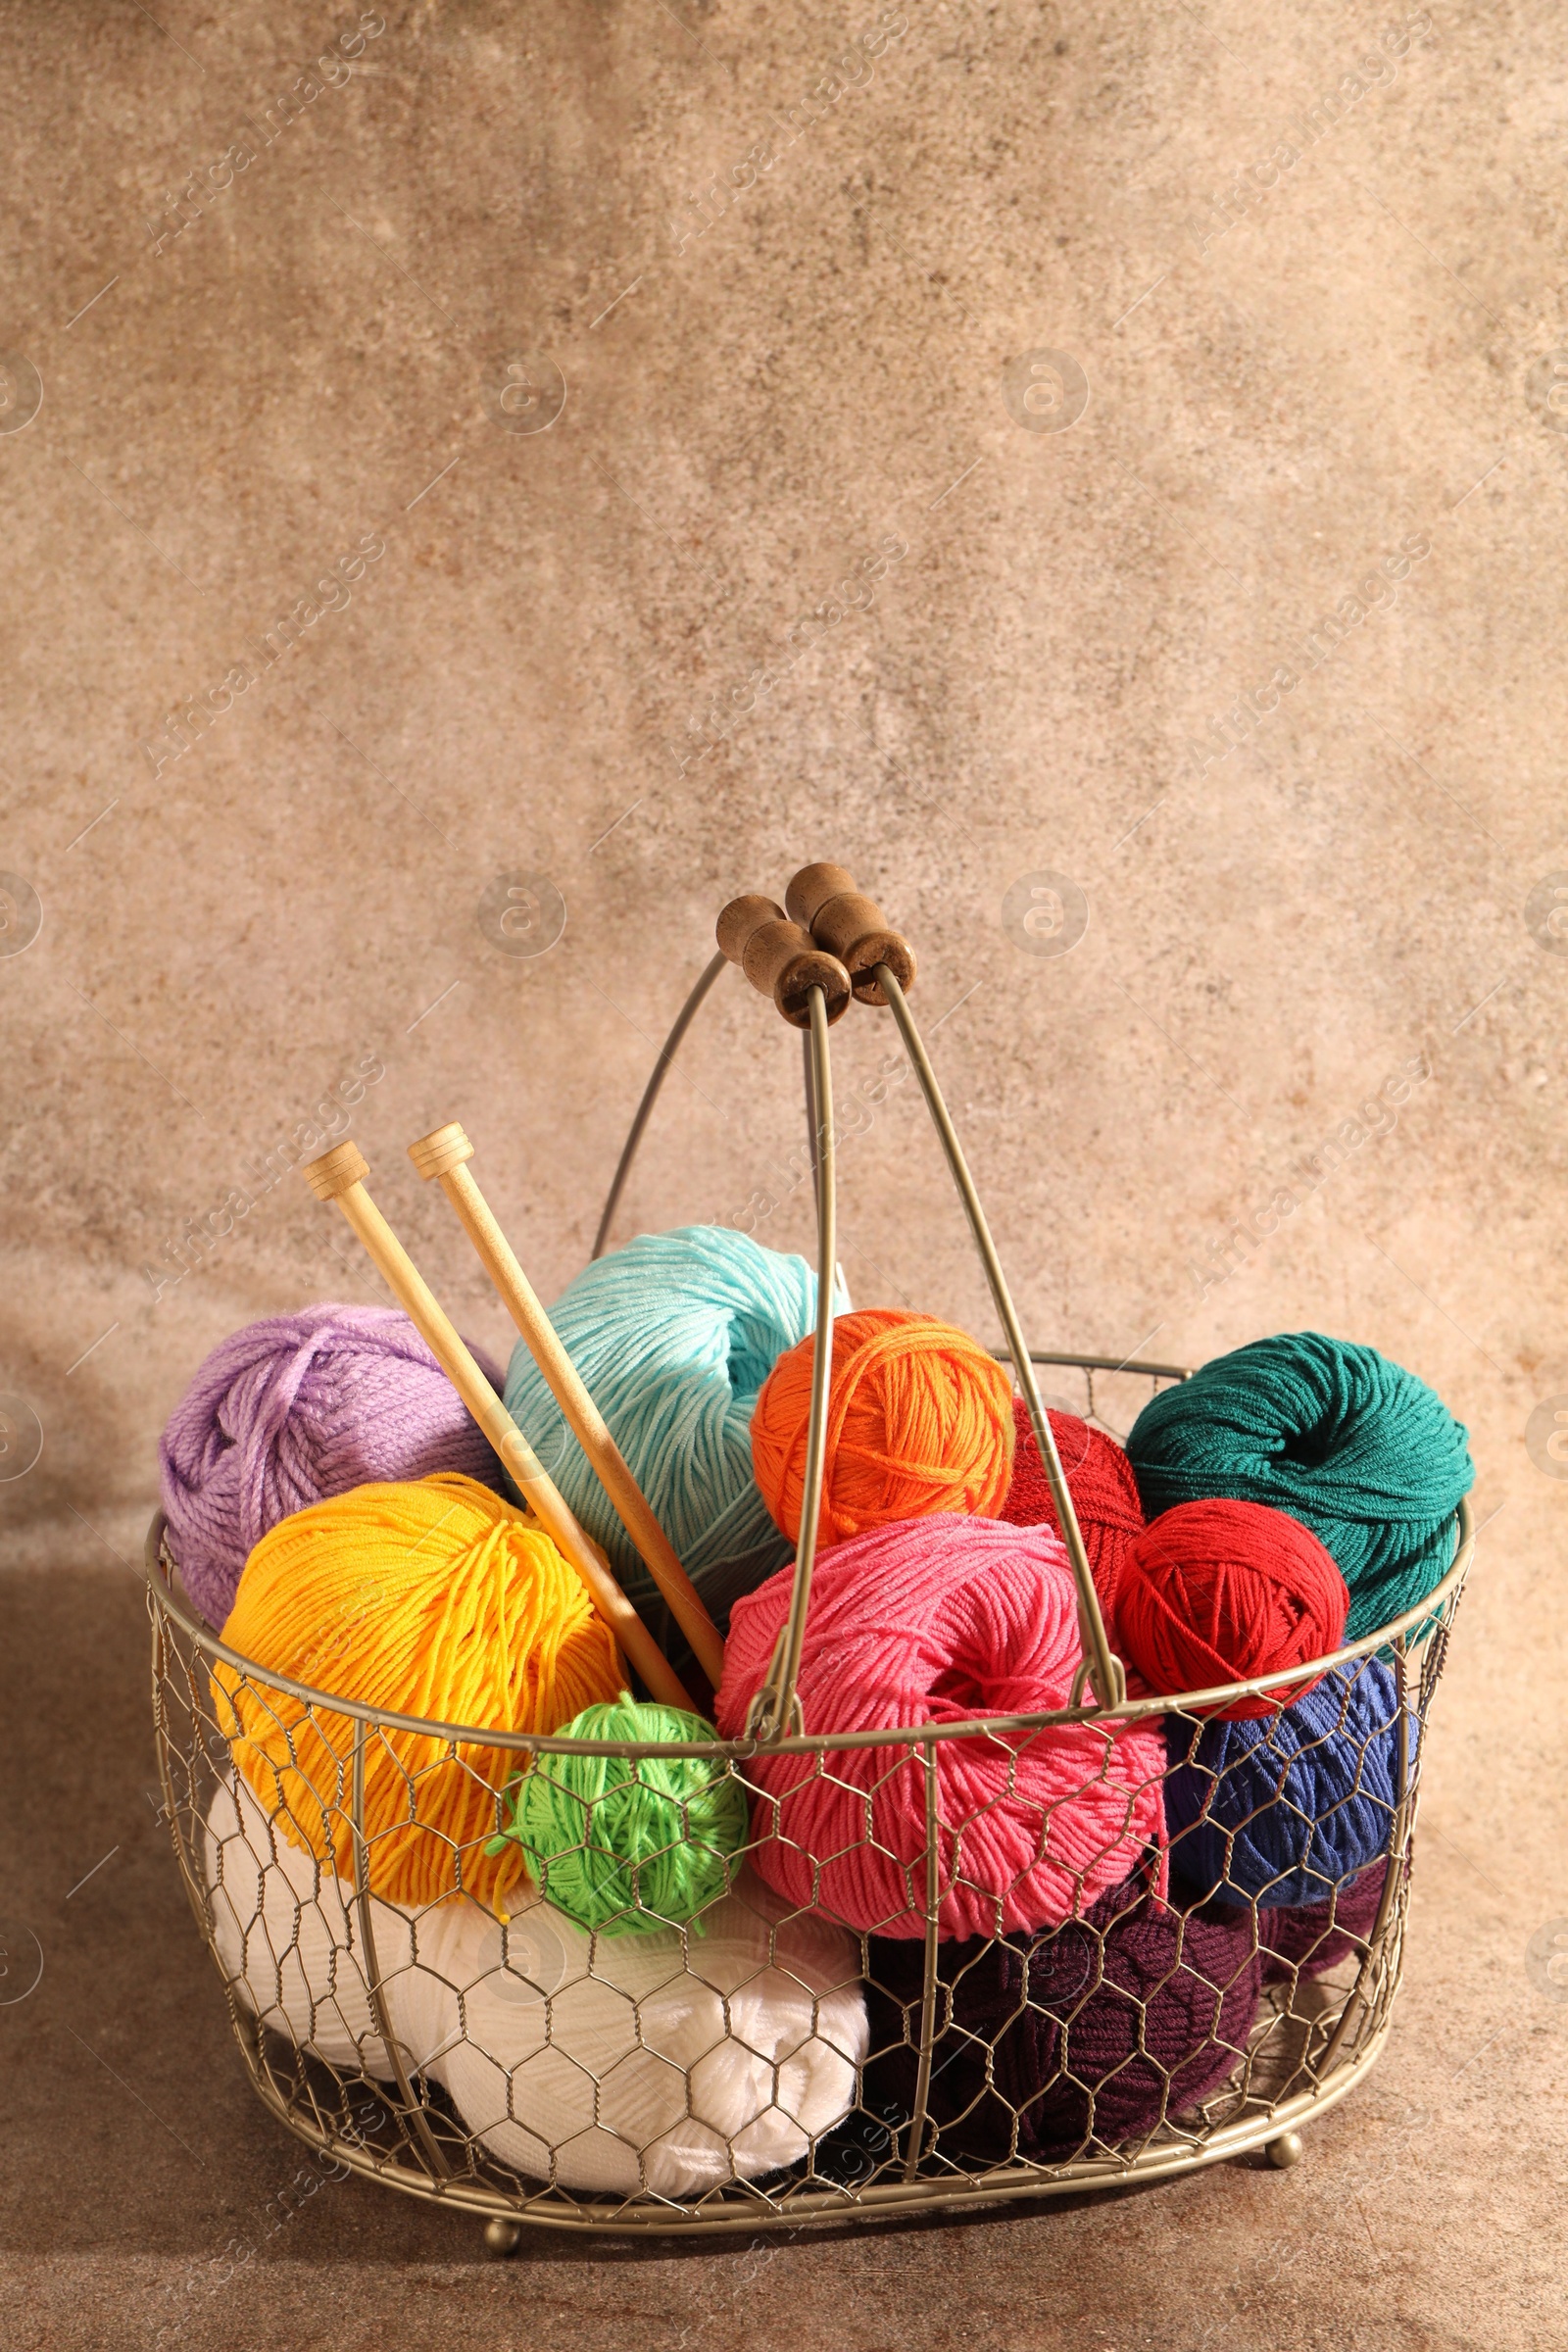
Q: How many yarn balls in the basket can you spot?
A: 14